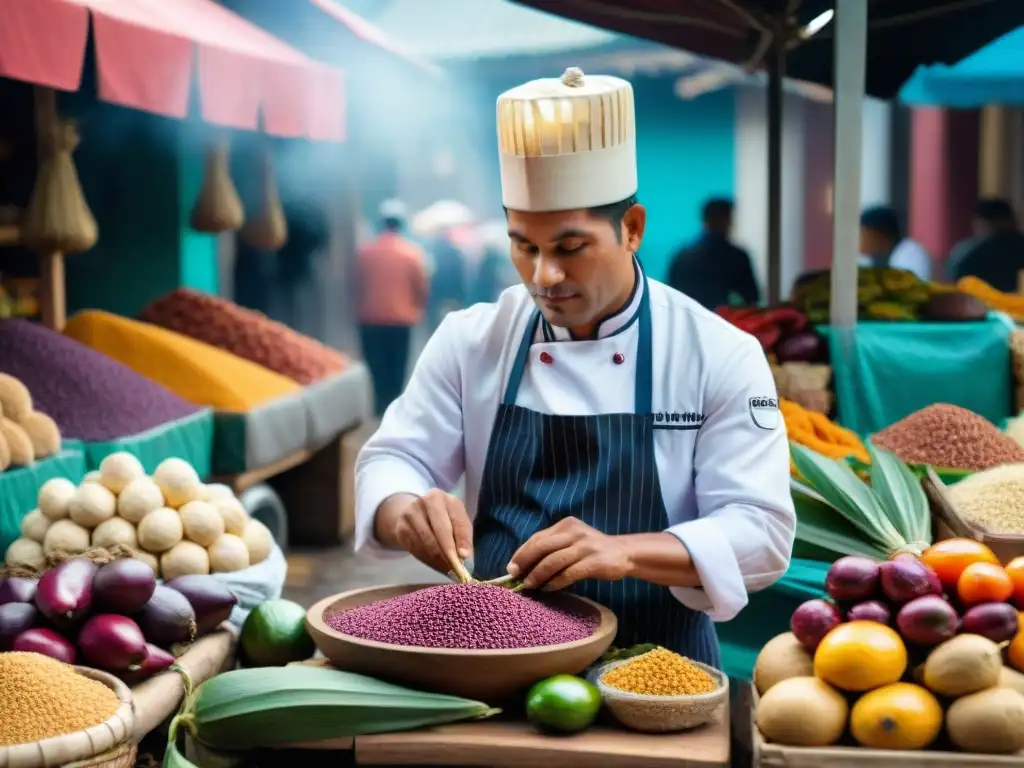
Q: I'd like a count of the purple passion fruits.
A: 6